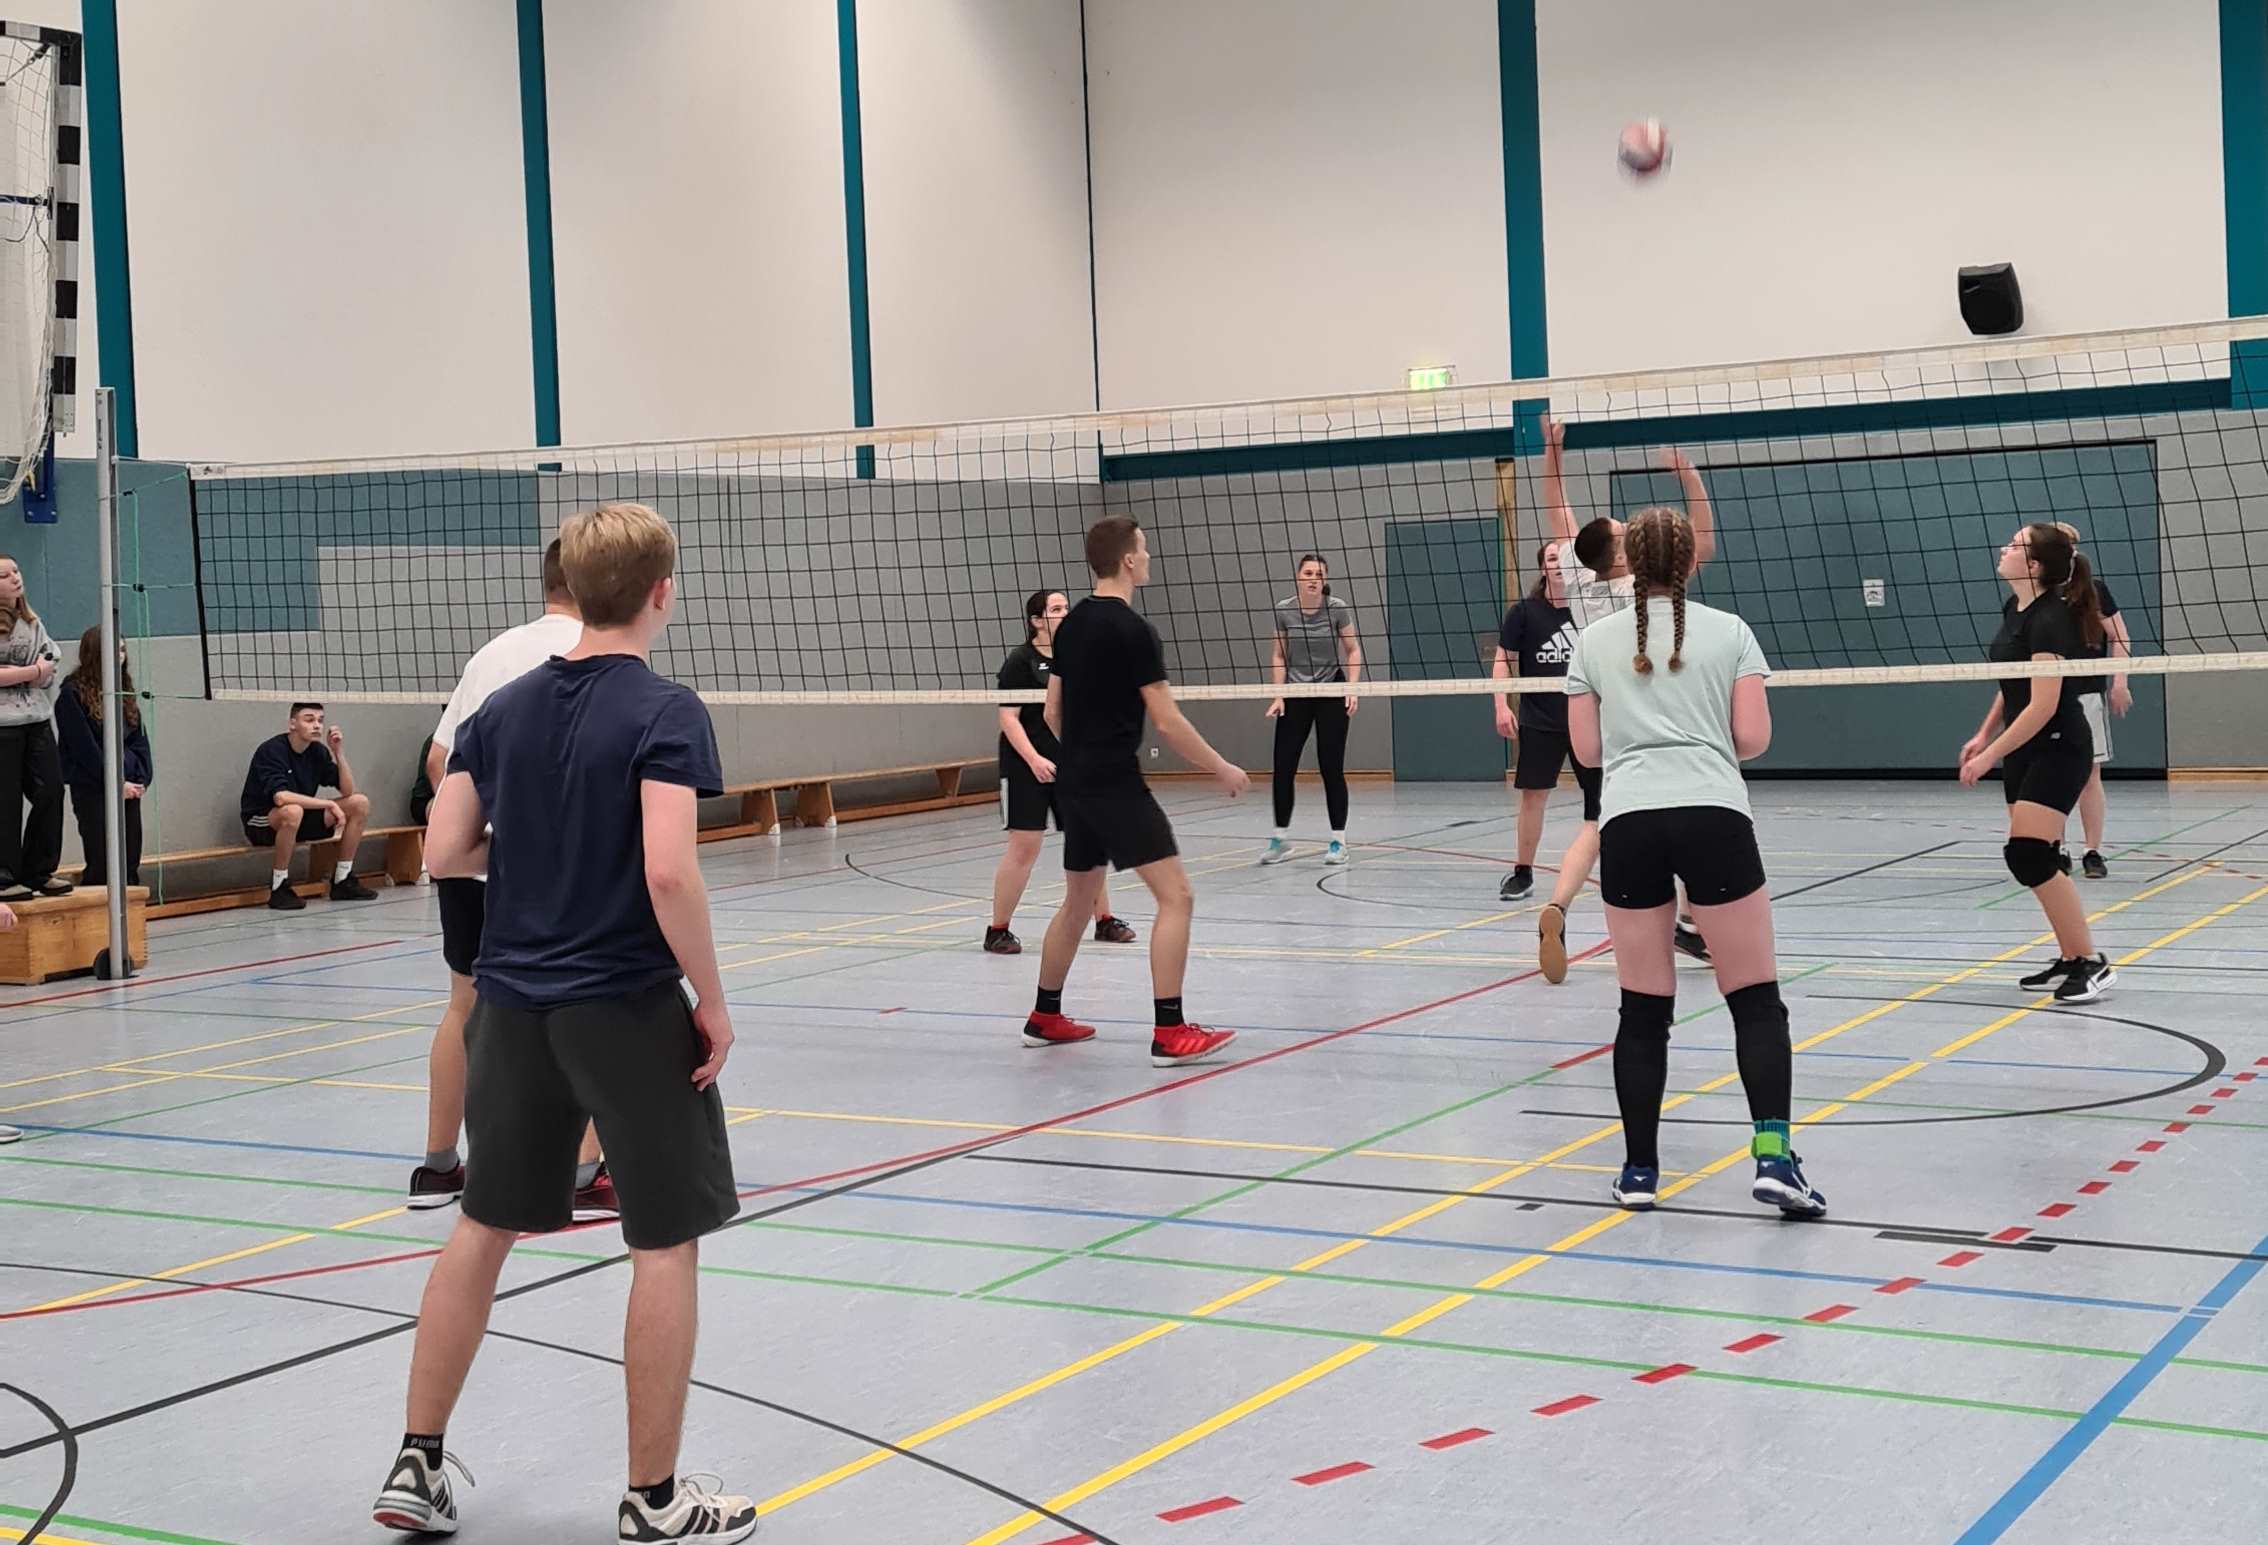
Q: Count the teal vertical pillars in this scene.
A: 5